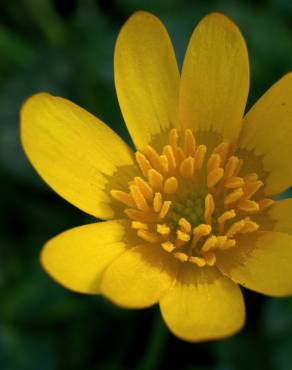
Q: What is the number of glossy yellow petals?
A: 9